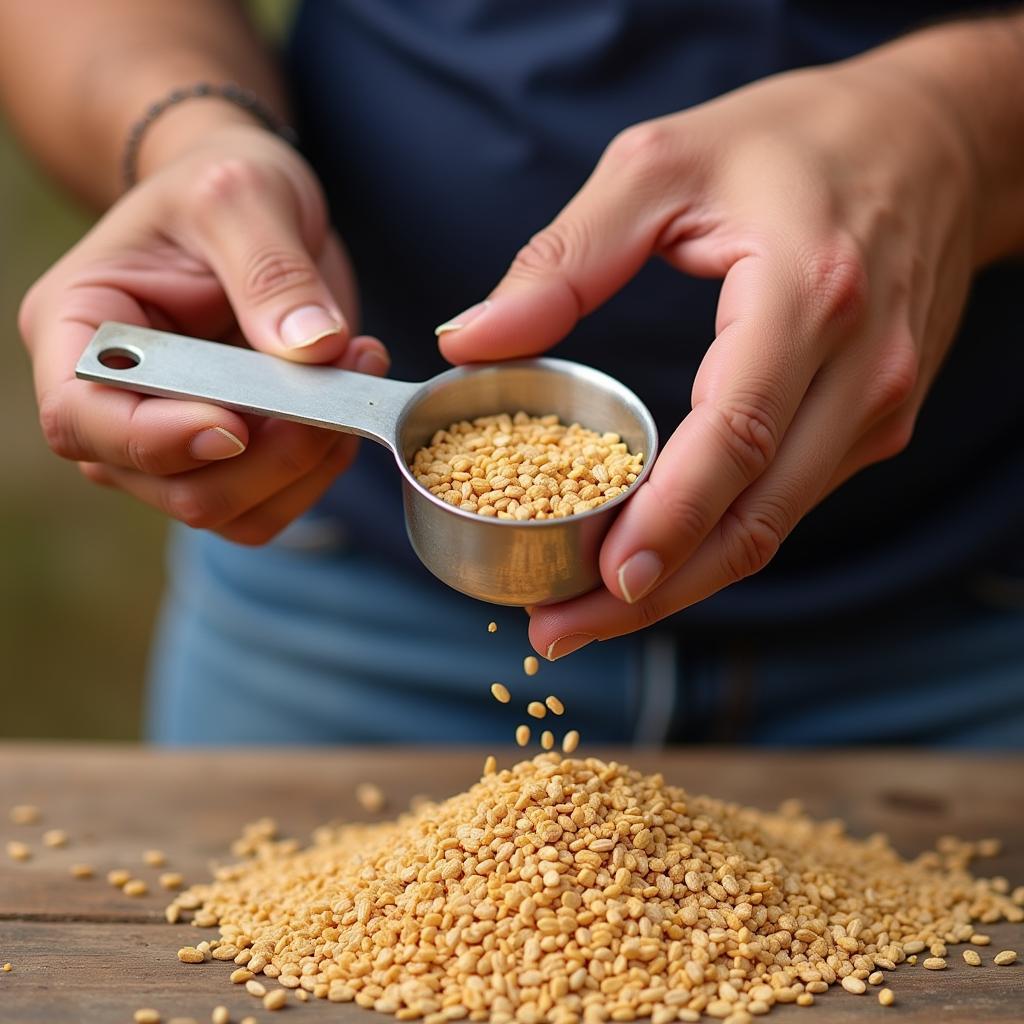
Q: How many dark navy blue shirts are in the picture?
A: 1